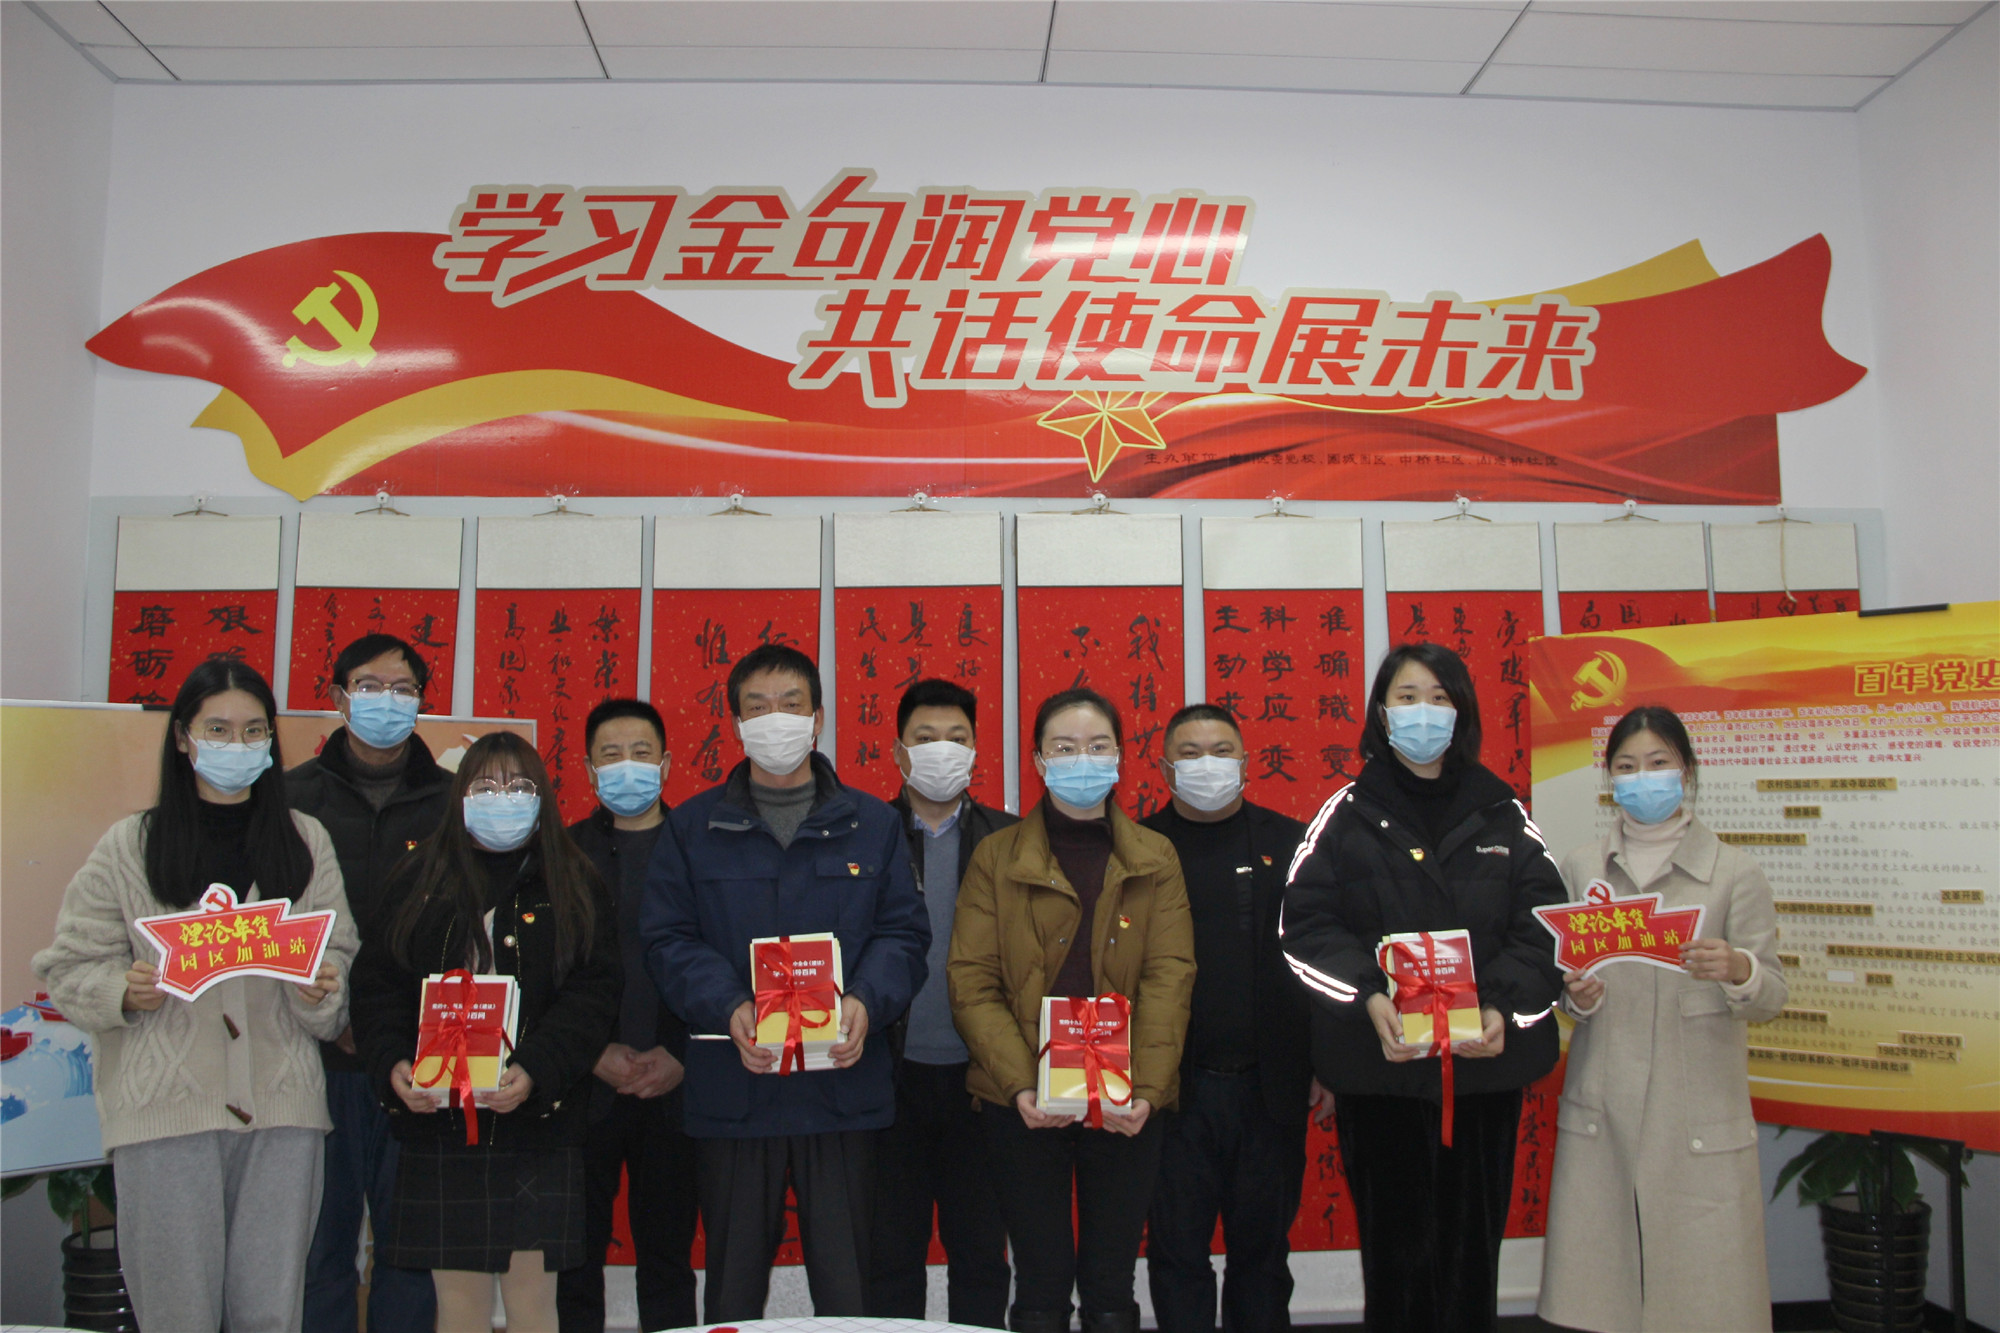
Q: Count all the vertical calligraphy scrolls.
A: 10